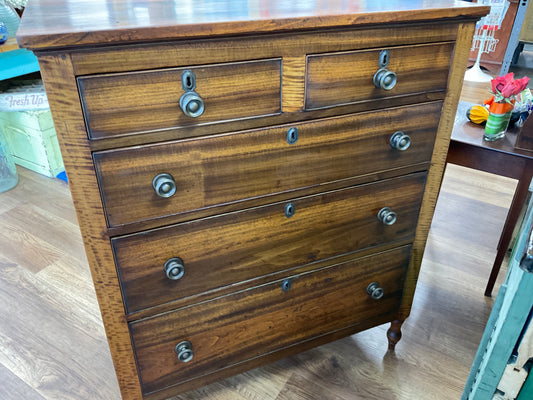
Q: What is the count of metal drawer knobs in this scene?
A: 8